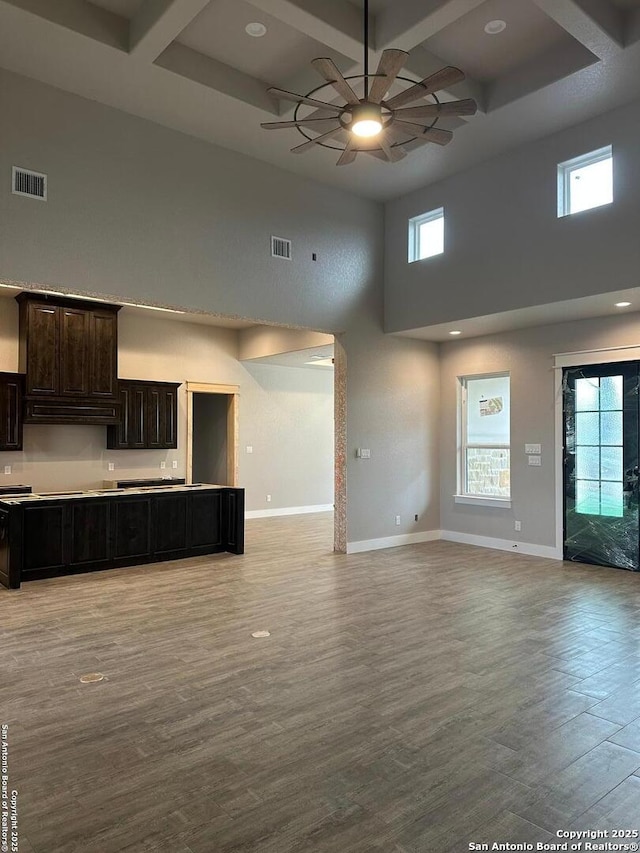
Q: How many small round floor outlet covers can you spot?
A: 2